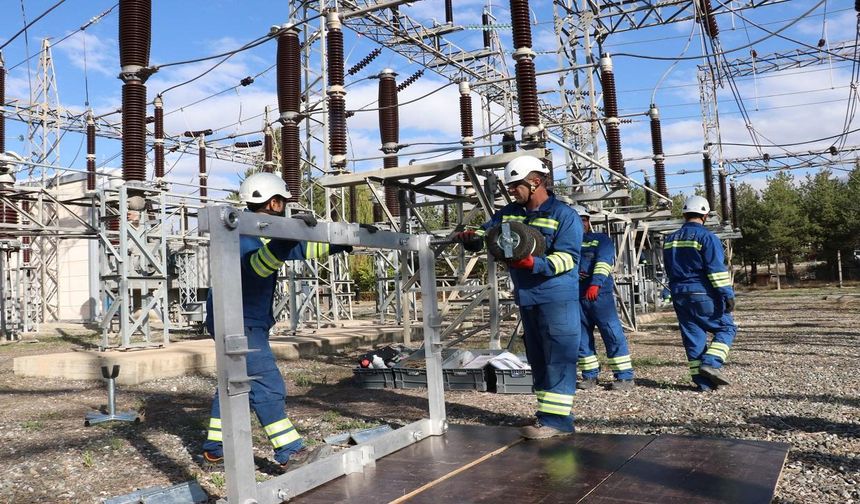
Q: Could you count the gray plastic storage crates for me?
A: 4